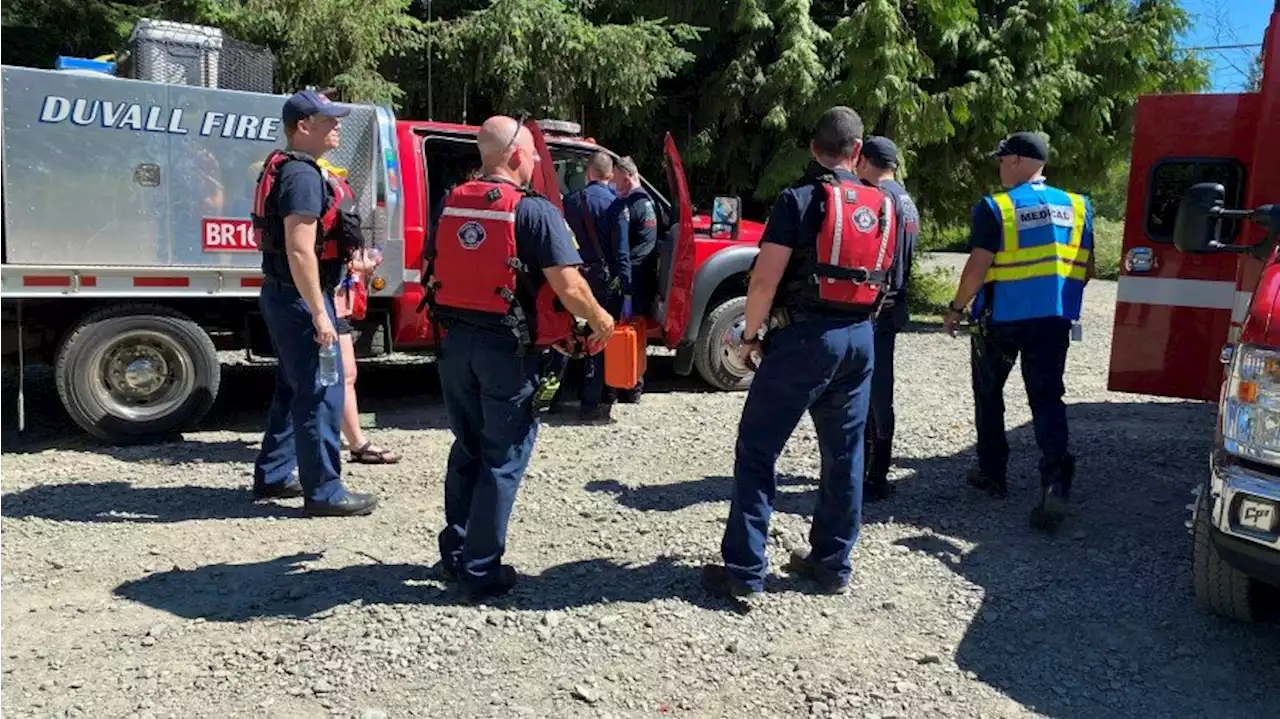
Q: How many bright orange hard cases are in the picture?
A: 1